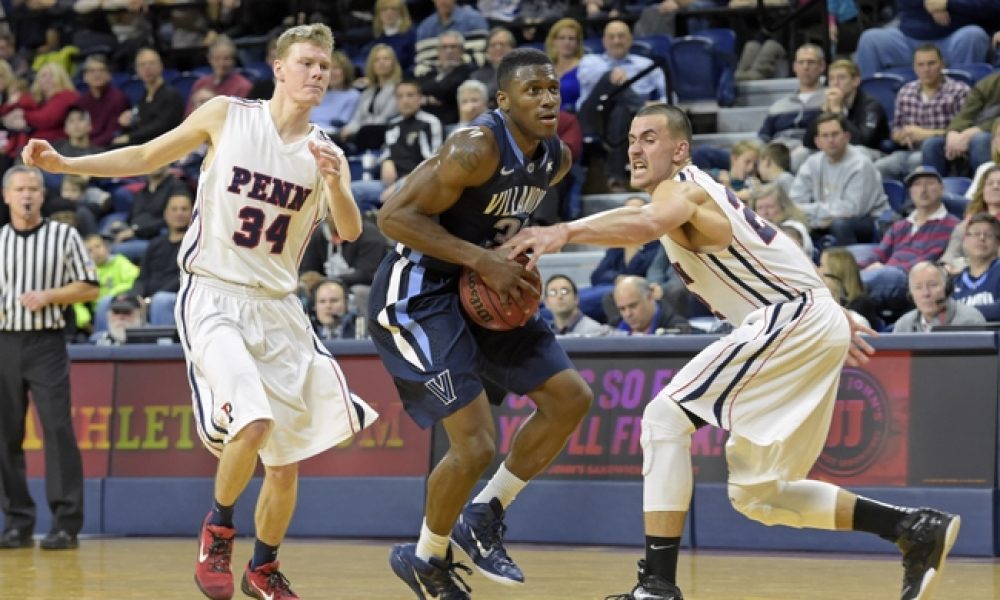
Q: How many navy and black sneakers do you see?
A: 4